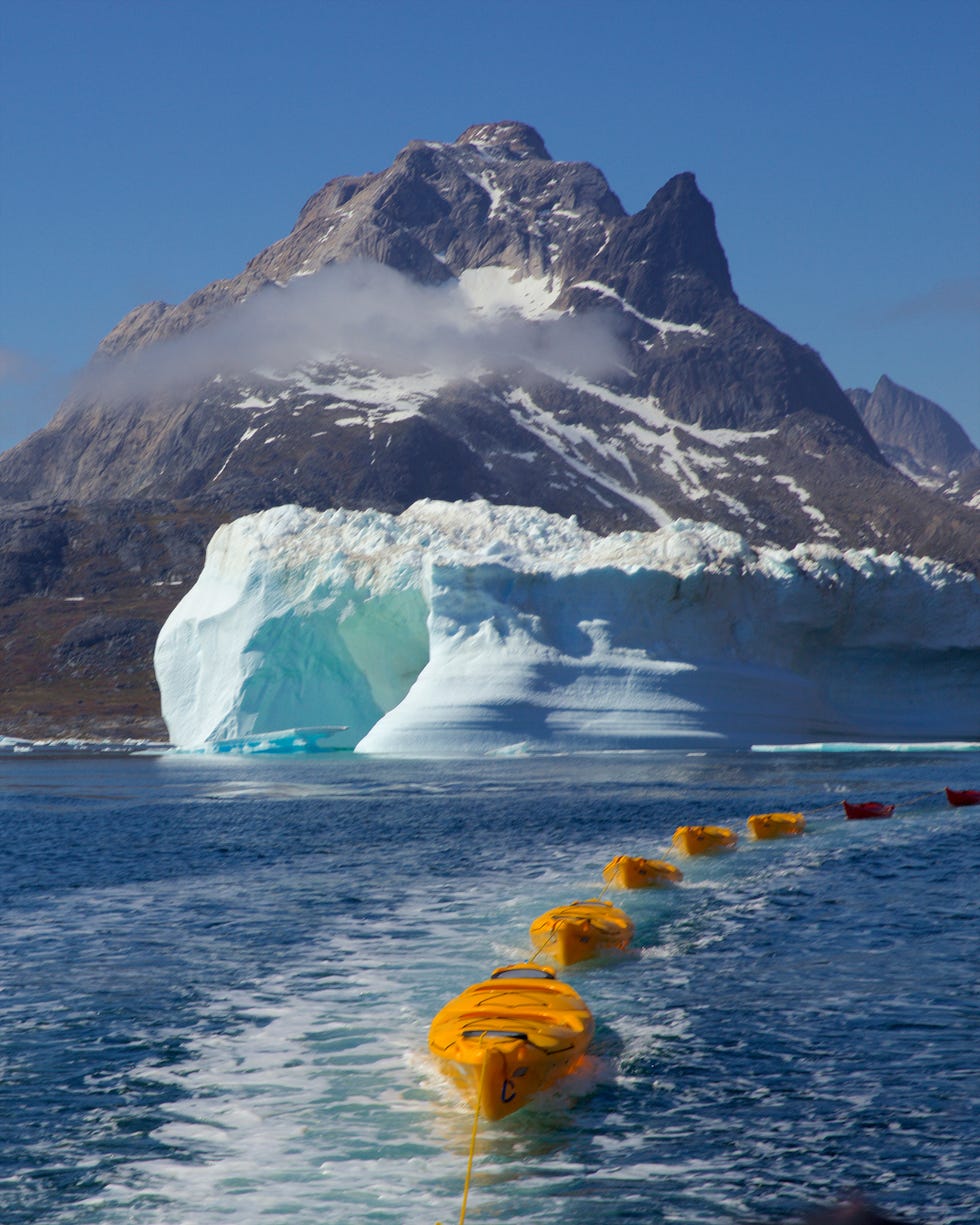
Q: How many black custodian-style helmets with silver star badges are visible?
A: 0